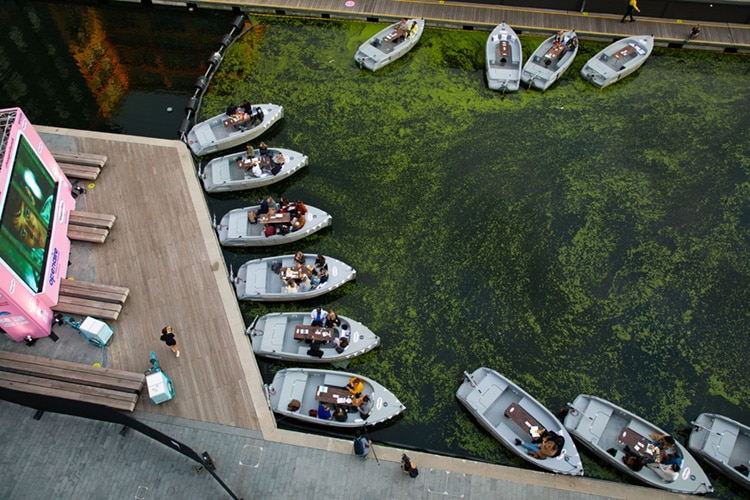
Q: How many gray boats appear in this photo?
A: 13